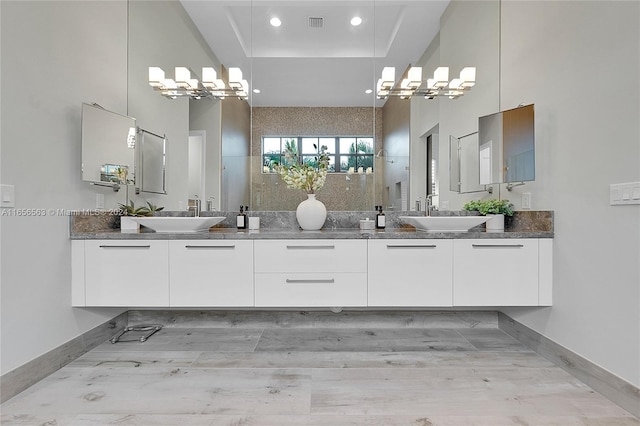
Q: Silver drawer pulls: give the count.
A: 6